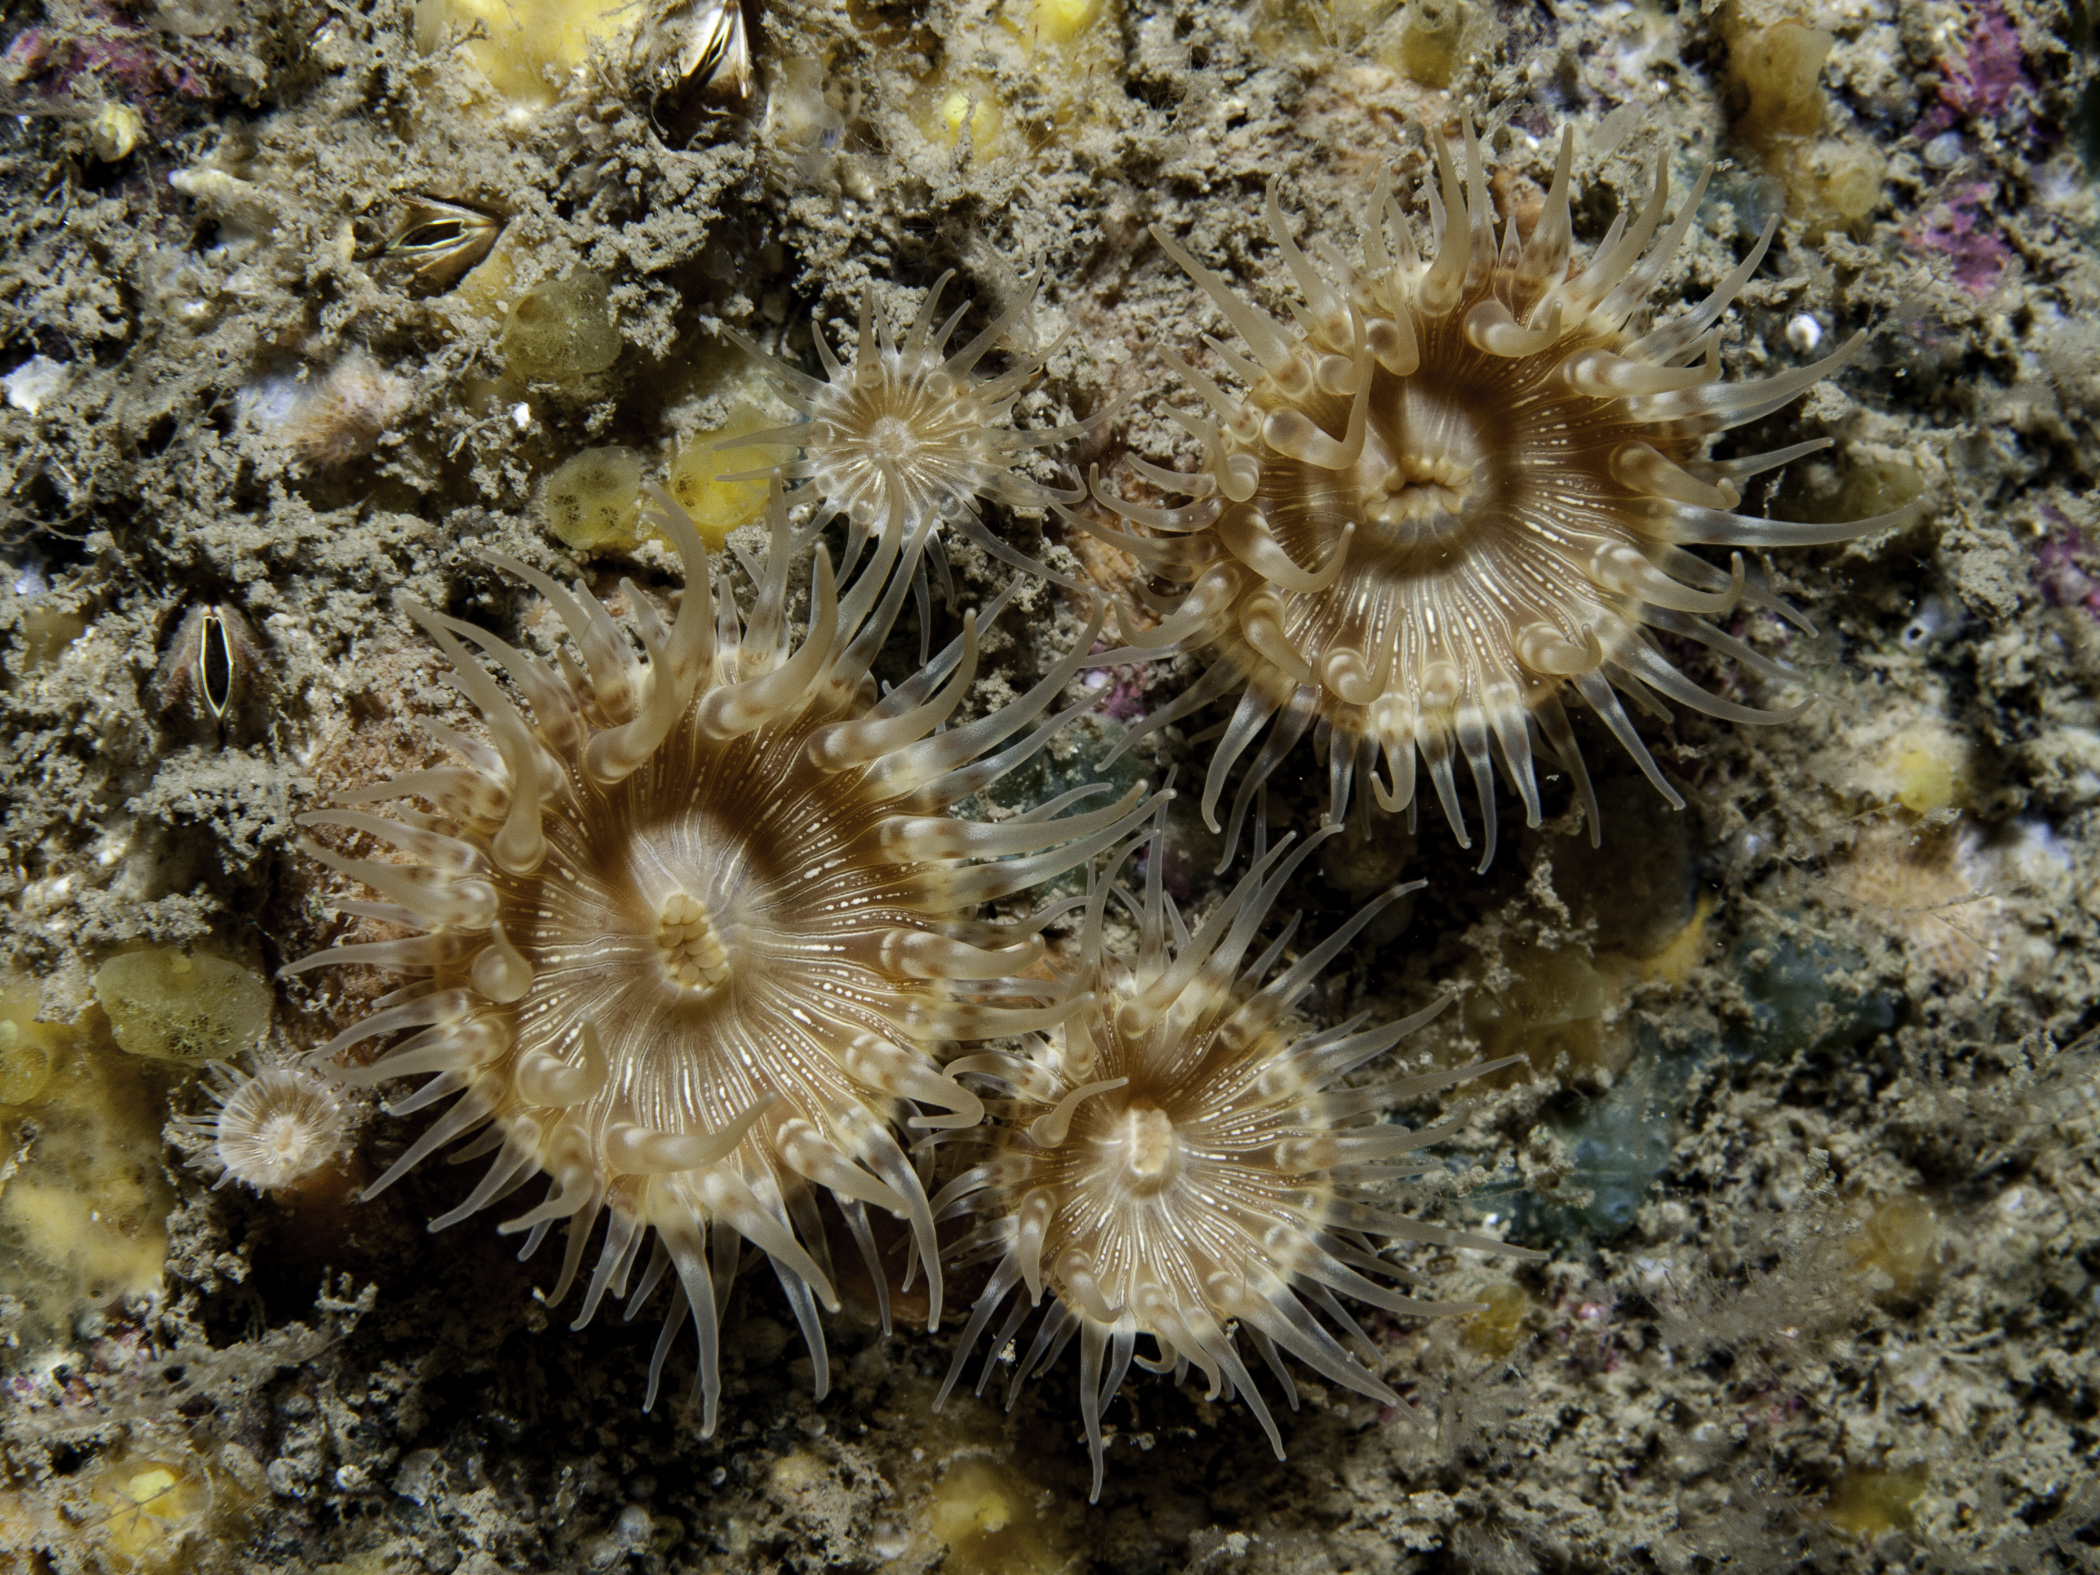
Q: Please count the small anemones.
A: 2